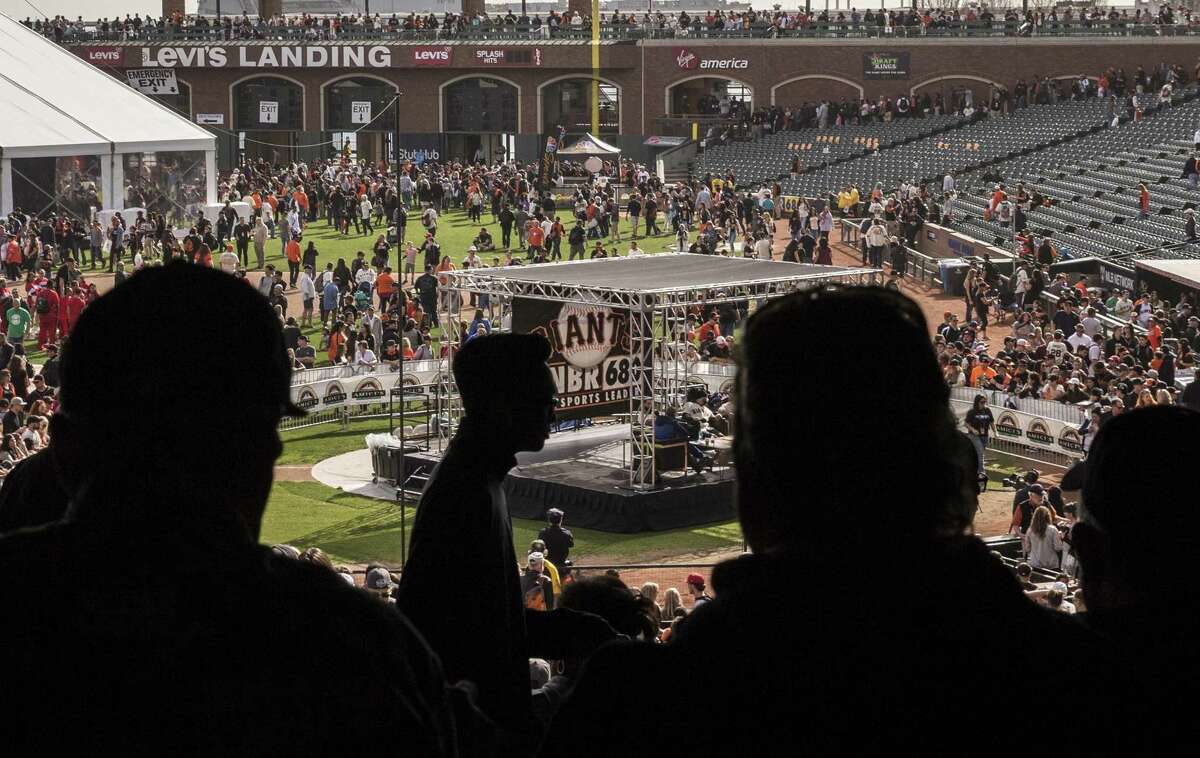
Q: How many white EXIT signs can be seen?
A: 3